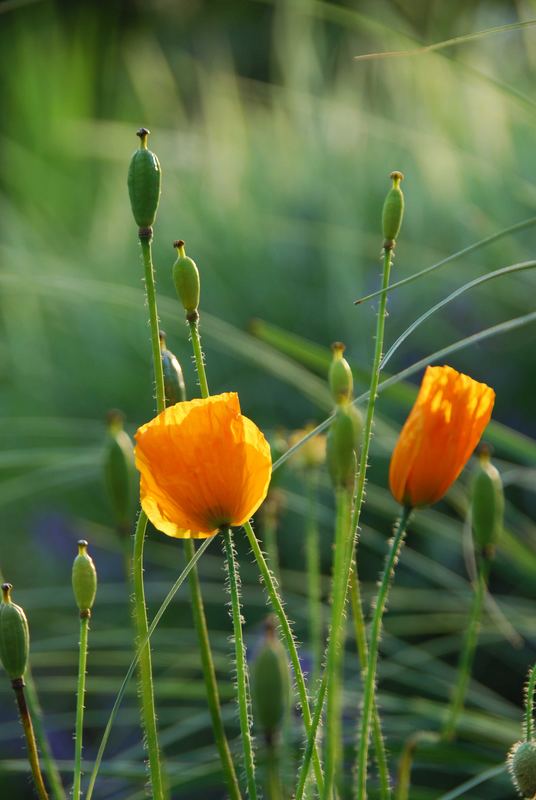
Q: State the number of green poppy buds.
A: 12